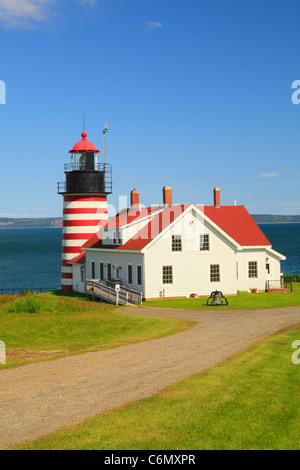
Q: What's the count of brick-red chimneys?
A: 3